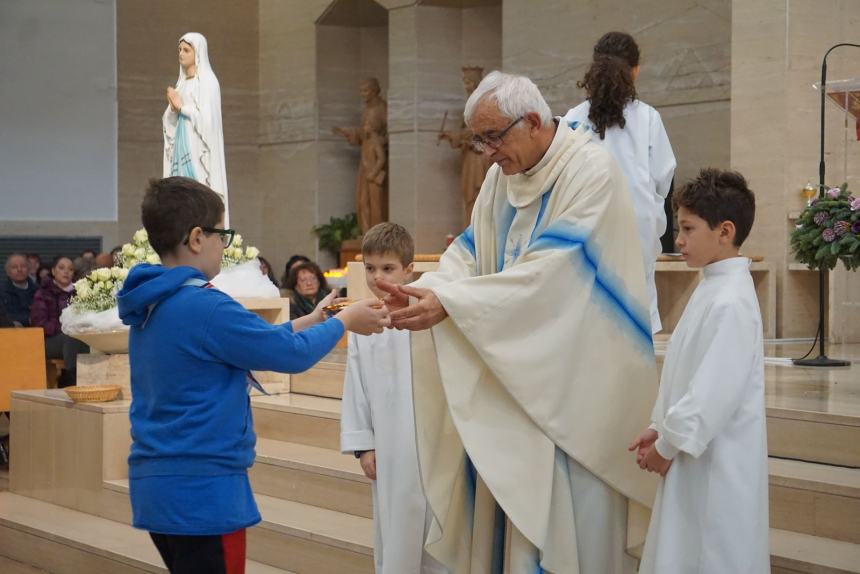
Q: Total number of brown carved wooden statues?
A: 2